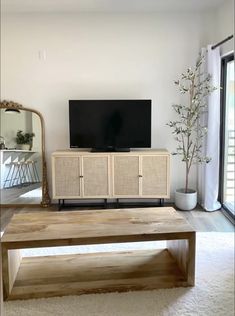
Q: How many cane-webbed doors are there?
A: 4